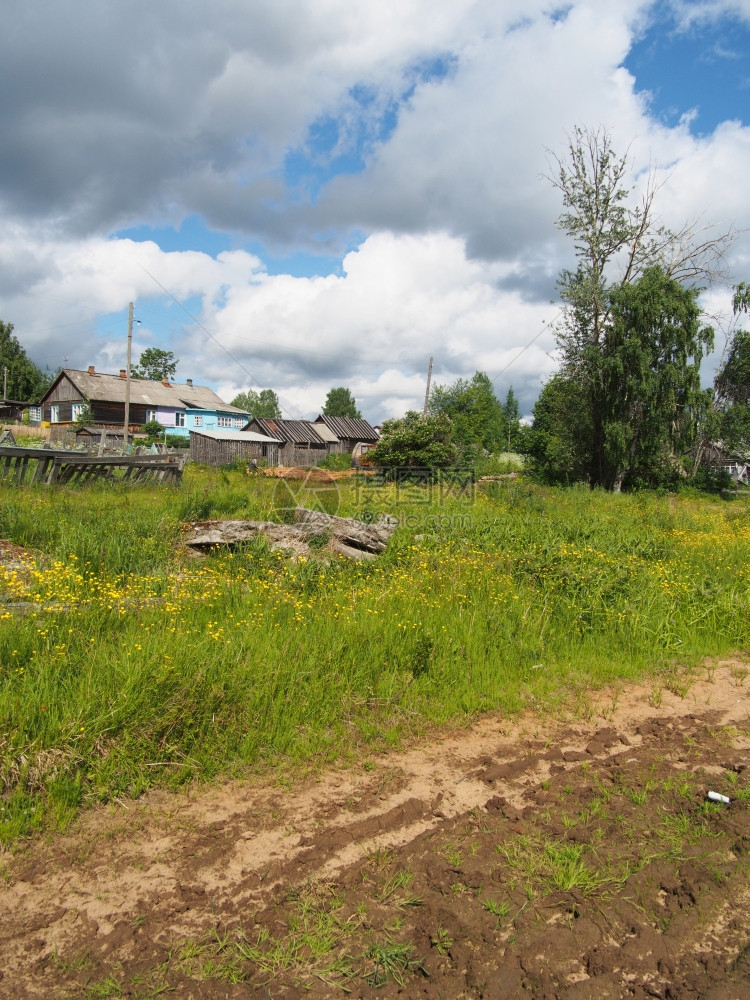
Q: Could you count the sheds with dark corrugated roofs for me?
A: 2